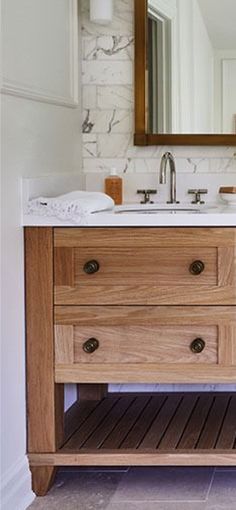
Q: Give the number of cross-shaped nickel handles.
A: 2